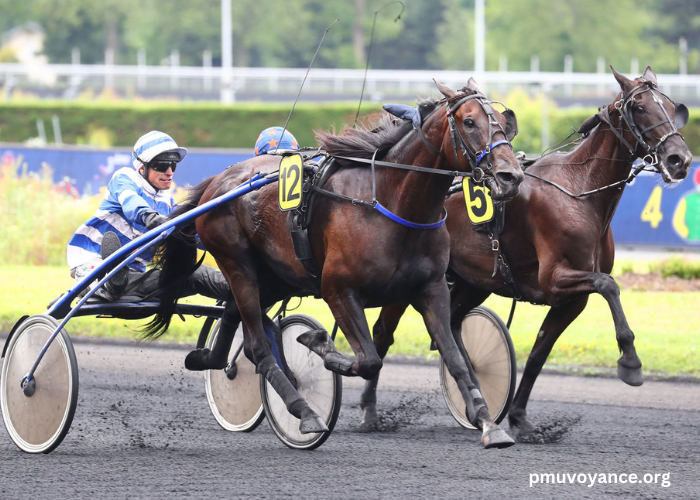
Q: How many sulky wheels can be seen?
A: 4